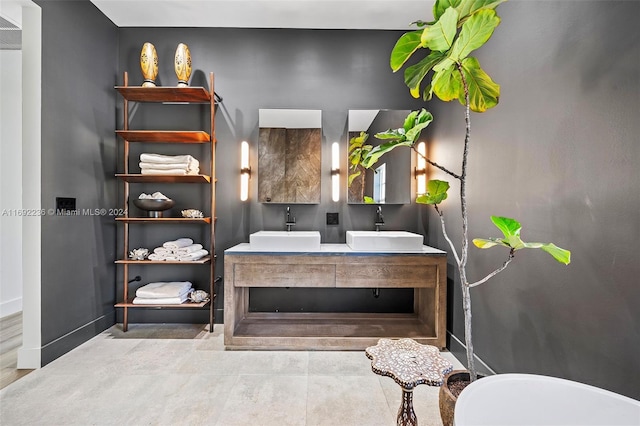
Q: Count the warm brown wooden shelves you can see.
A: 6